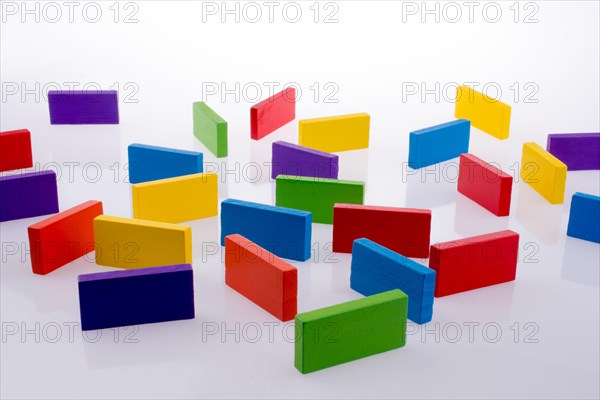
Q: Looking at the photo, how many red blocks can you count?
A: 7